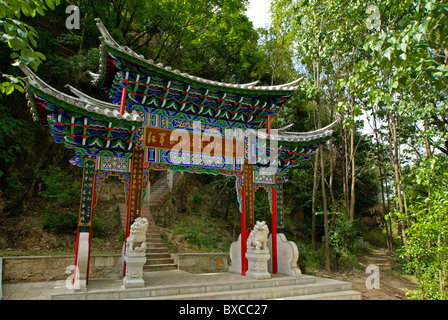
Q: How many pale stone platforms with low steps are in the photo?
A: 1